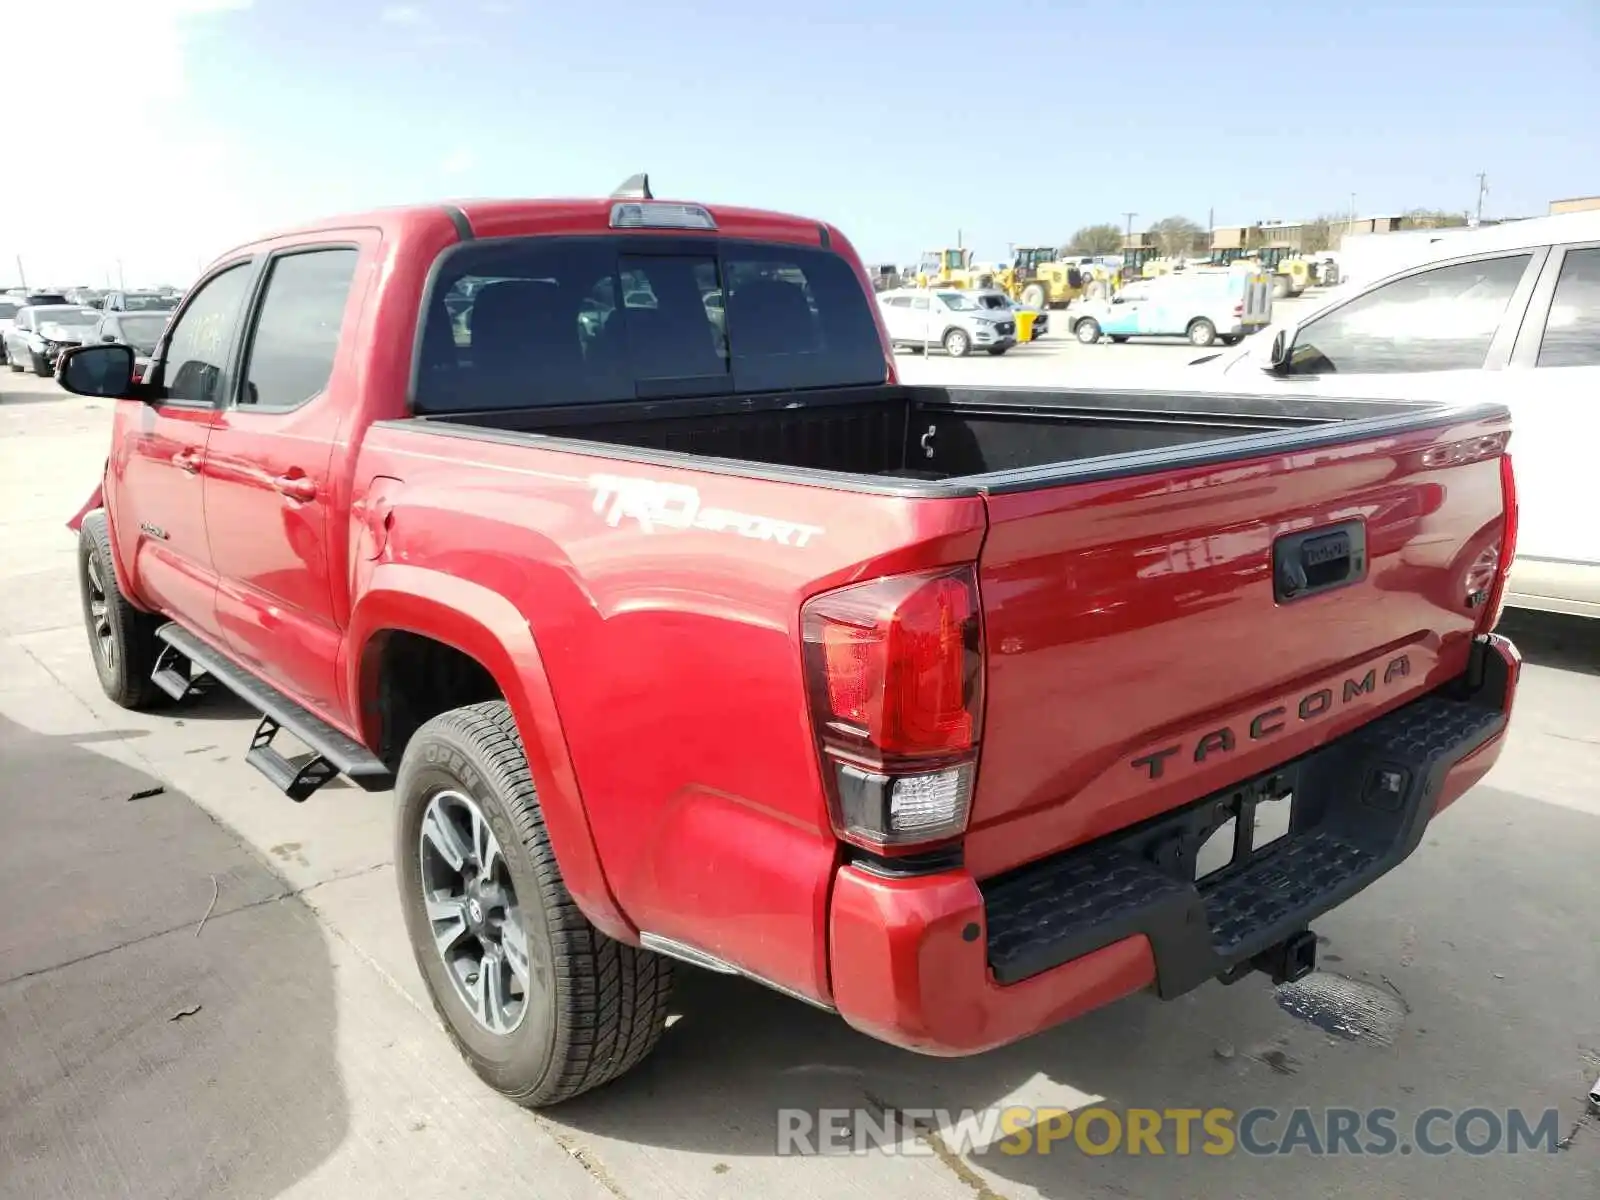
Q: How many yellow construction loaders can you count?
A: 5